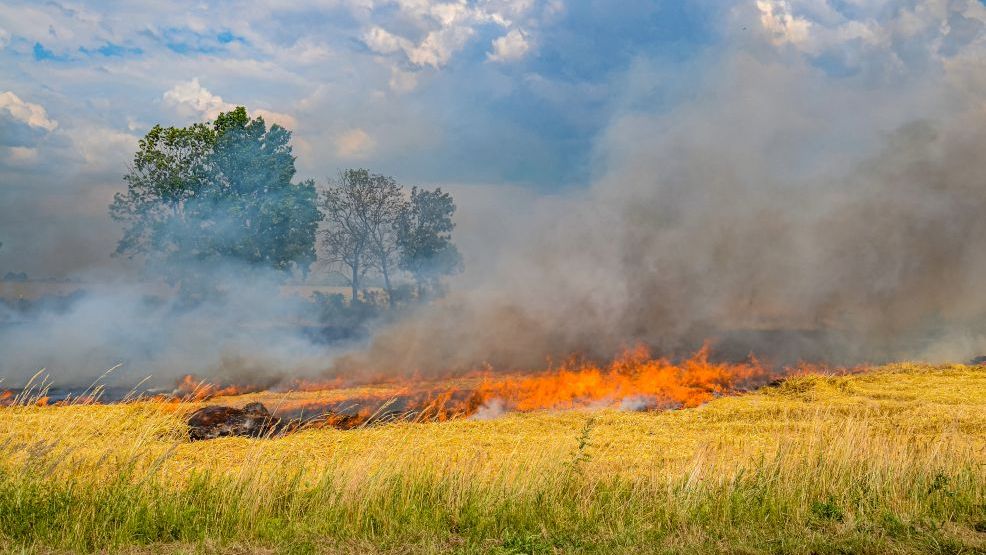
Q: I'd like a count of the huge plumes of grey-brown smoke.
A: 1